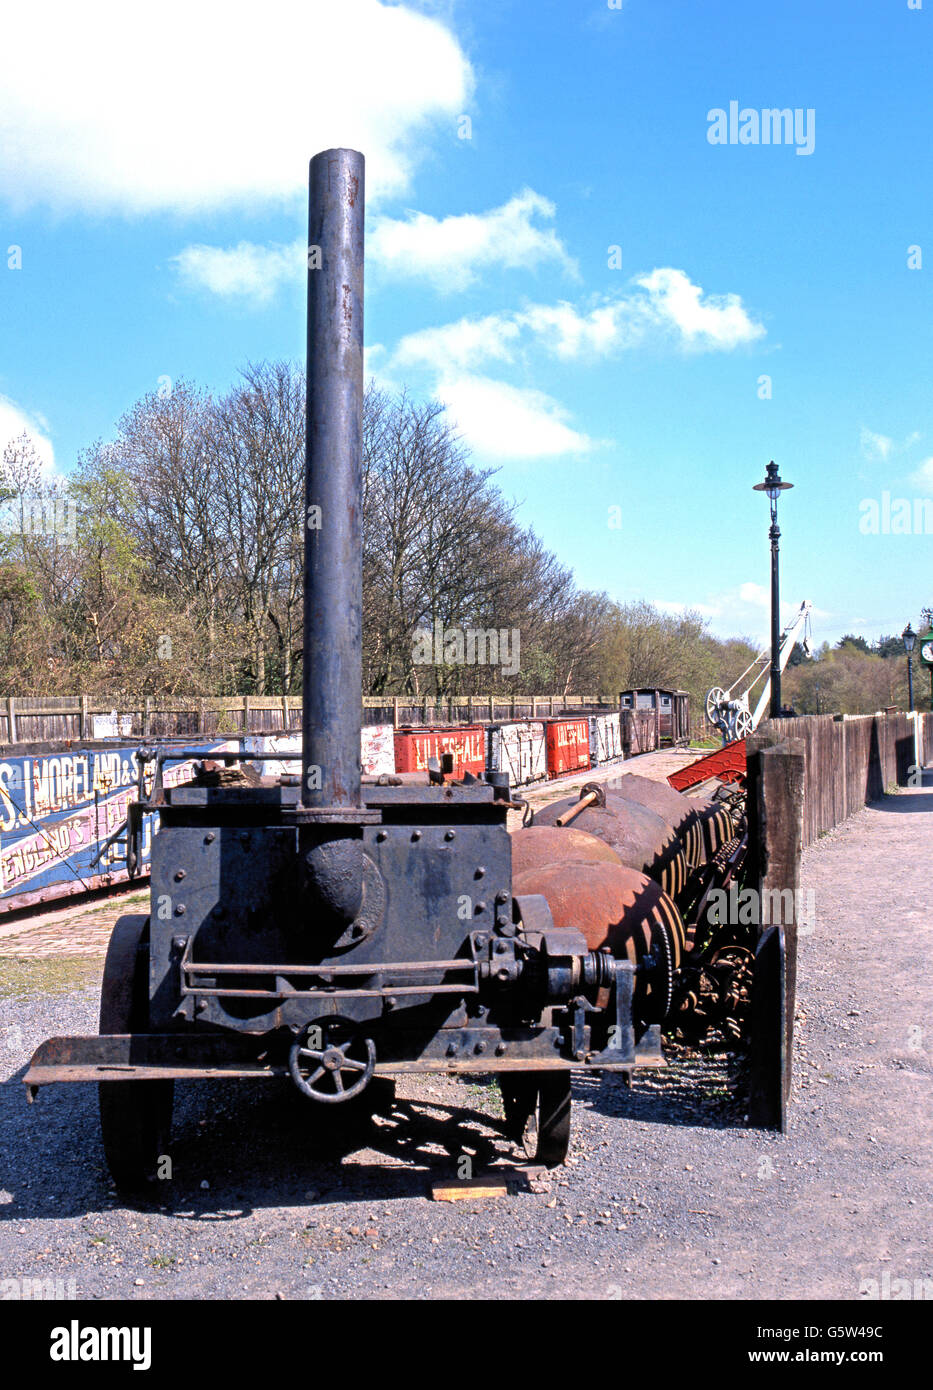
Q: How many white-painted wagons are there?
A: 3